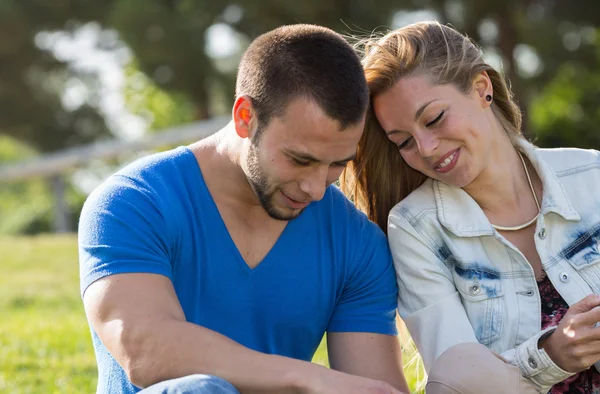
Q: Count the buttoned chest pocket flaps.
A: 2